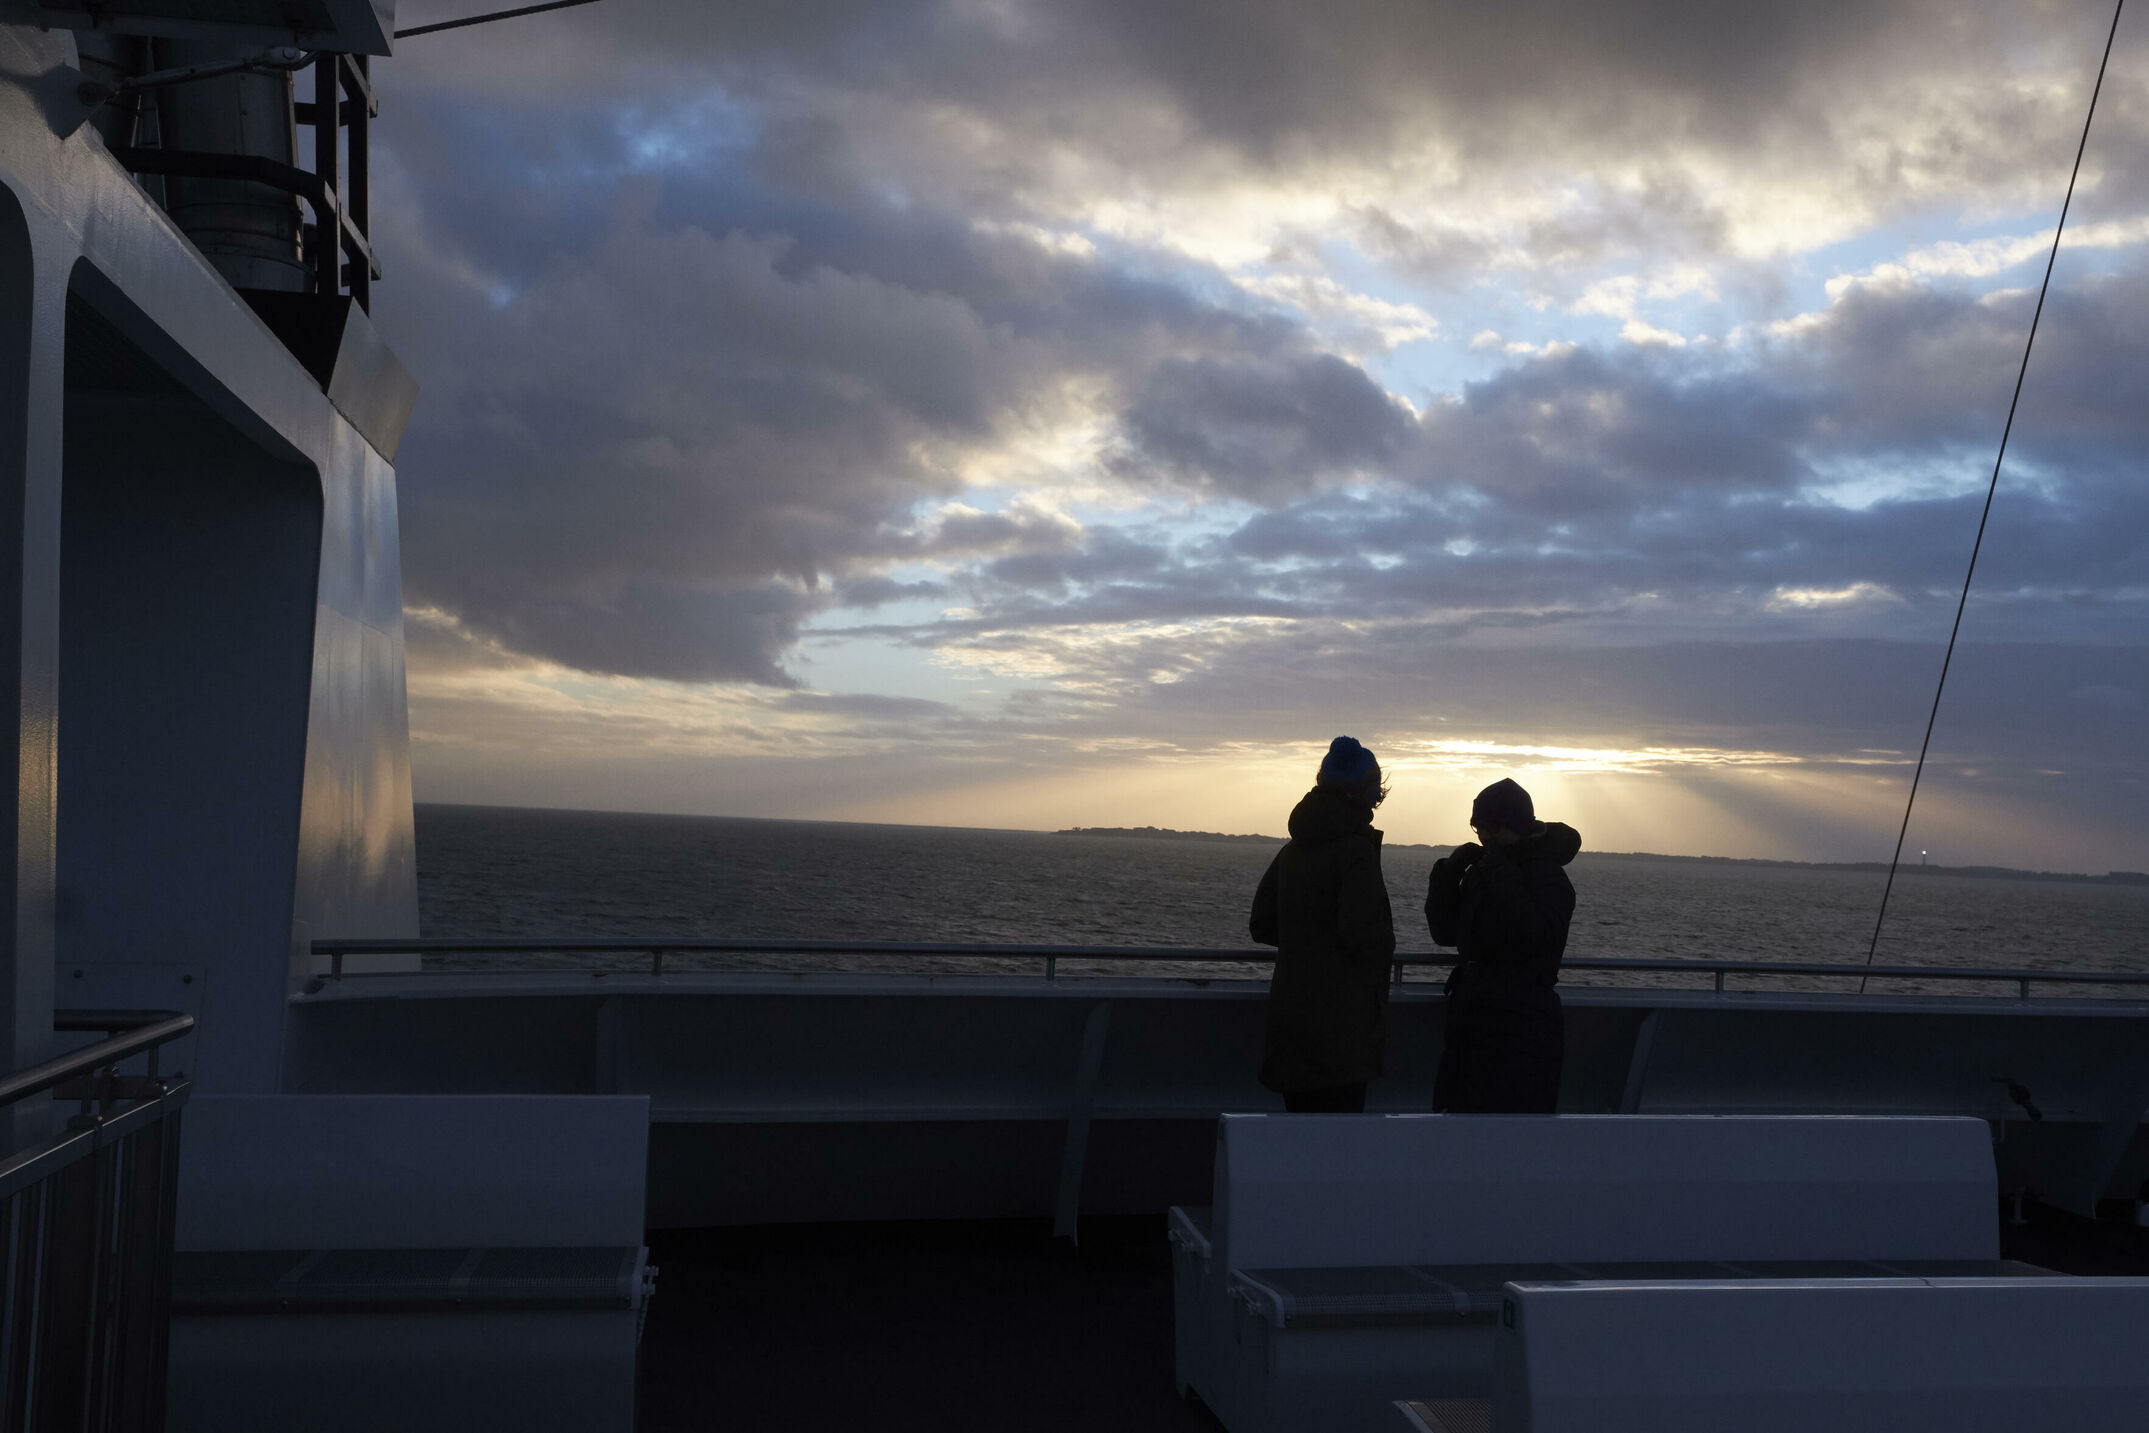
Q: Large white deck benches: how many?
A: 3